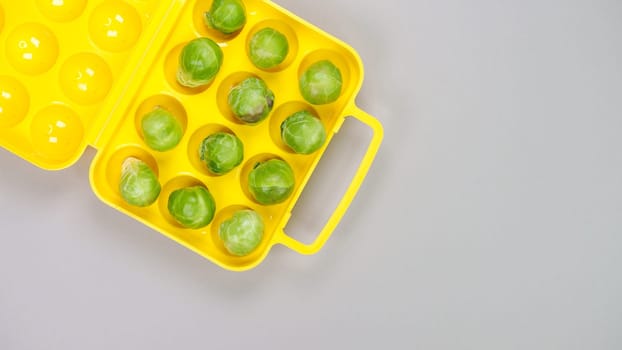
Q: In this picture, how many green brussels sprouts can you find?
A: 12